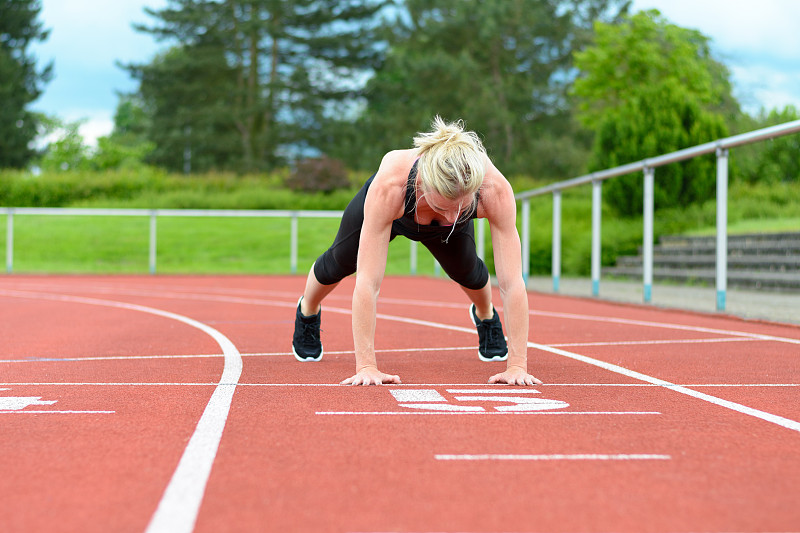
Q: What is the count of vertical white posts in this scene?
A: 11